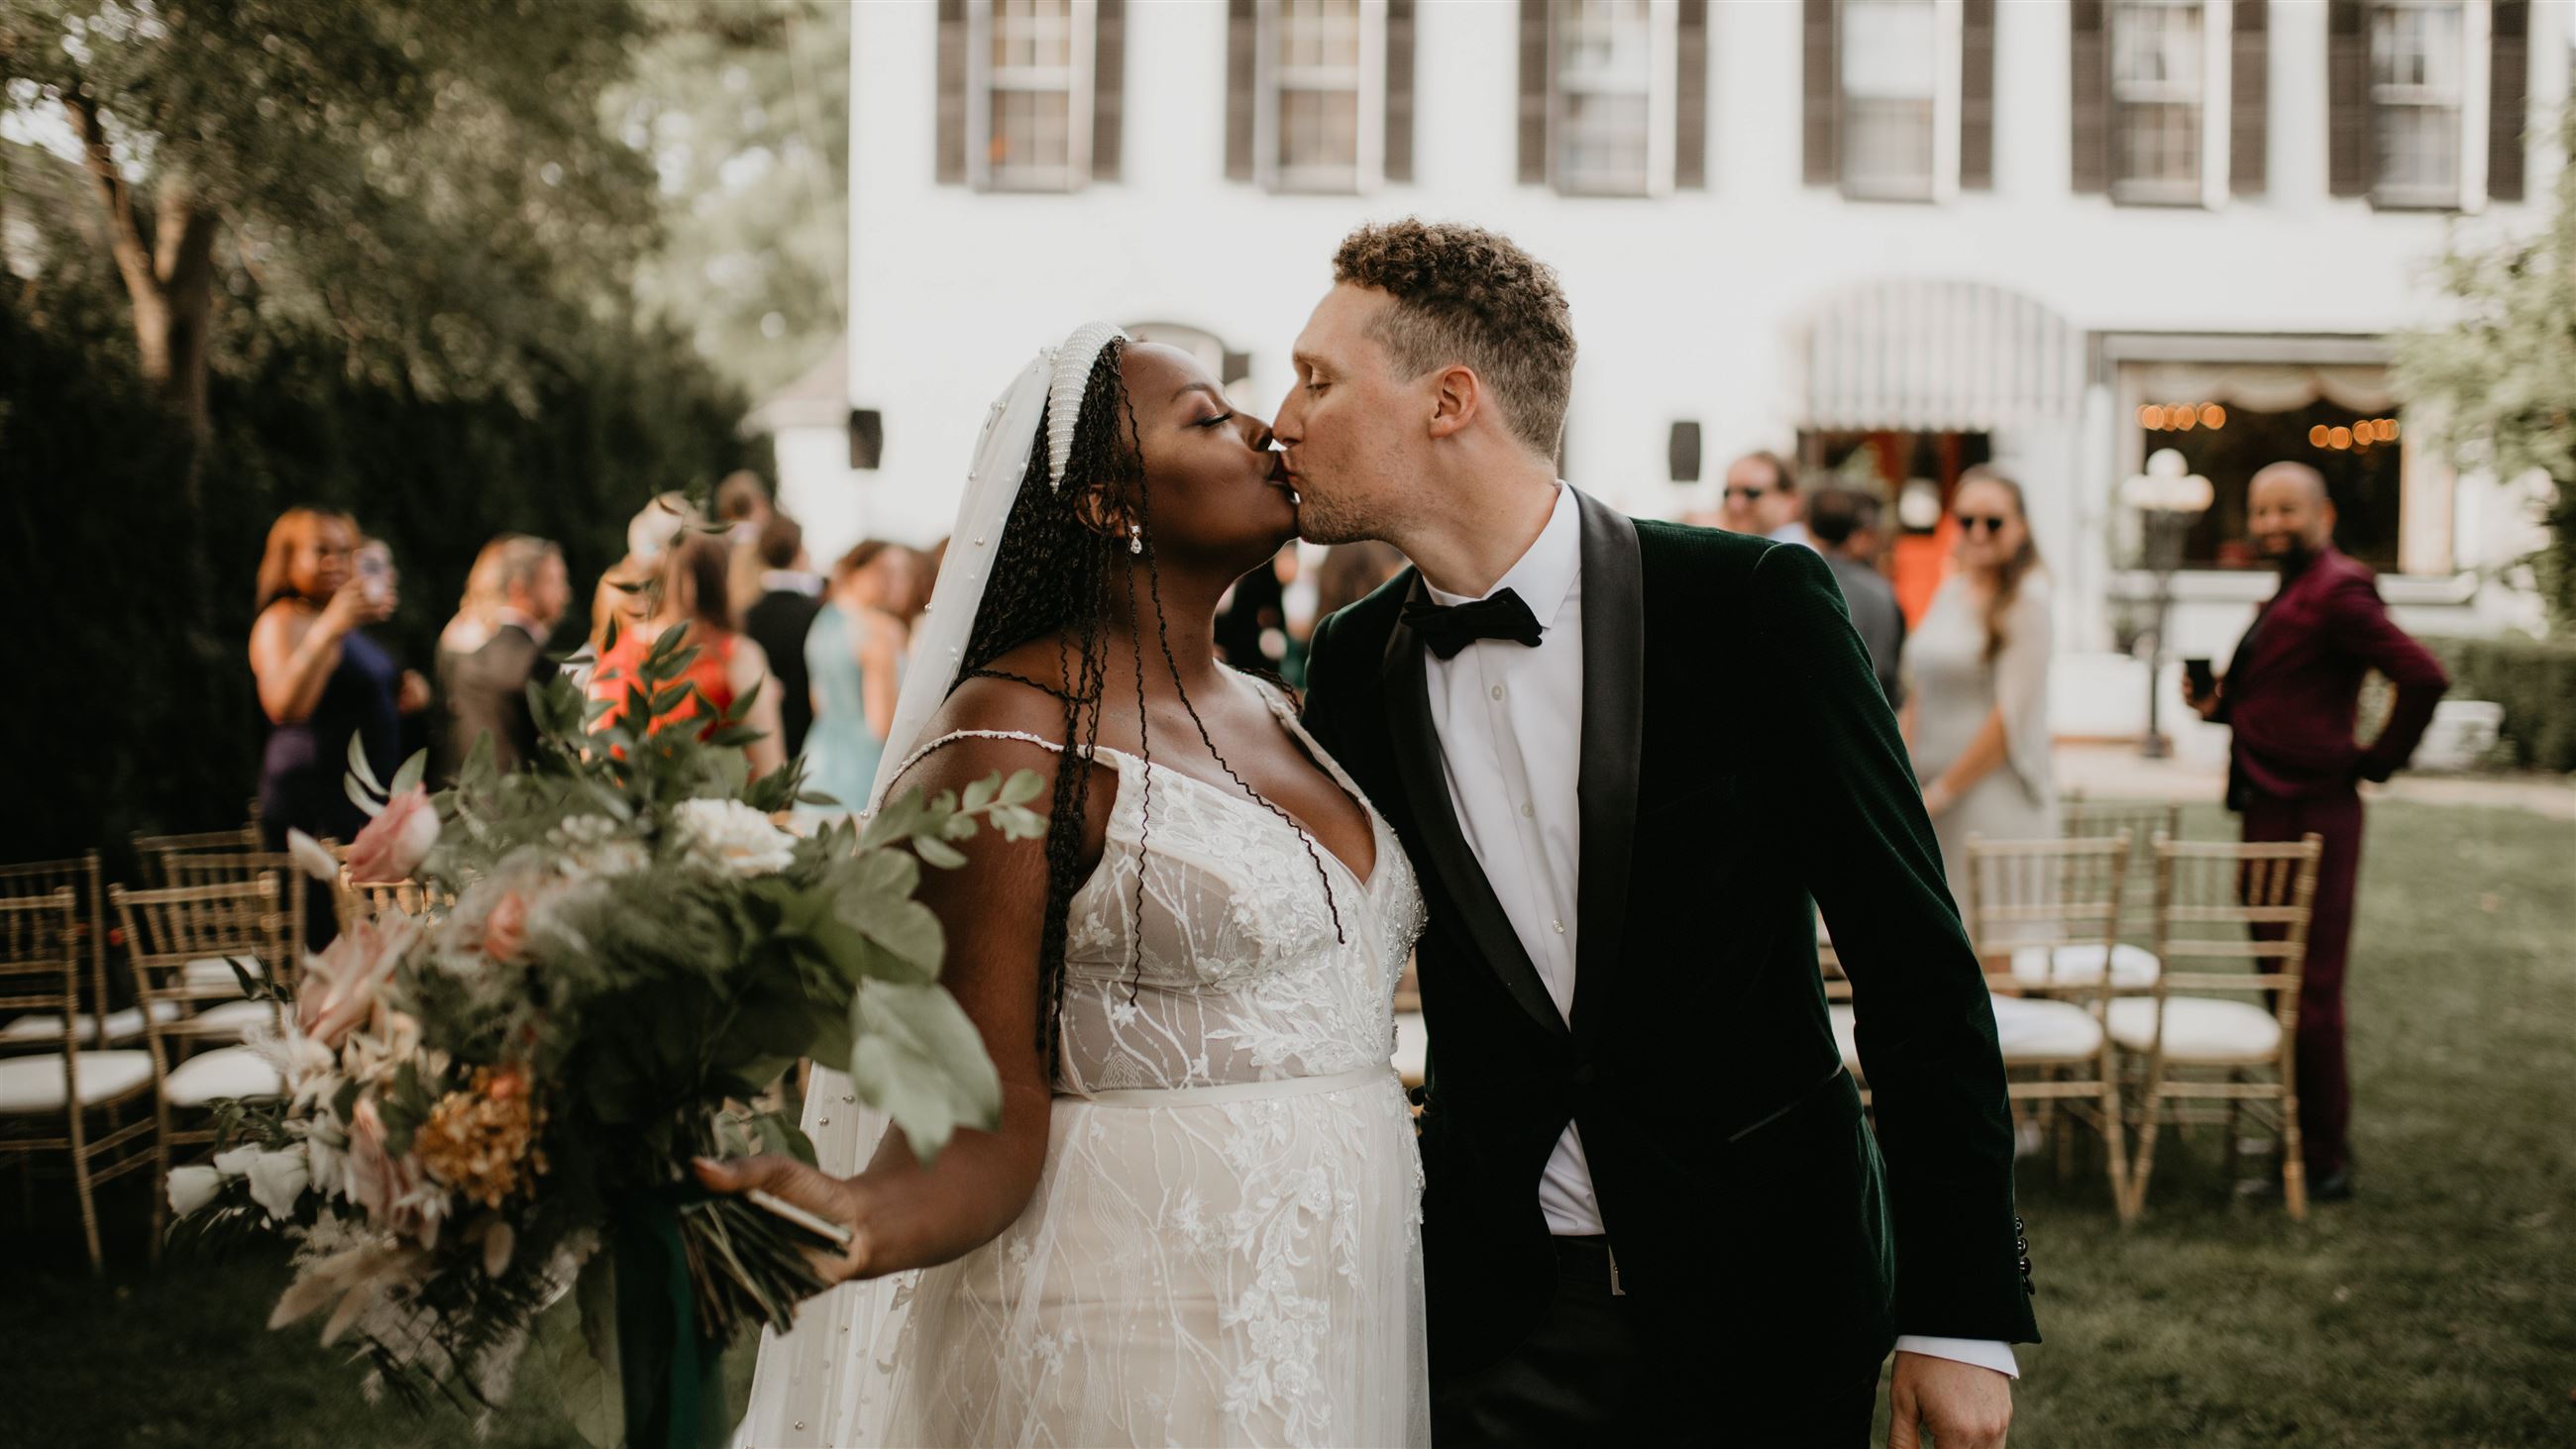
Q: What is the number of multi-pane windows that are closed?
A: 6